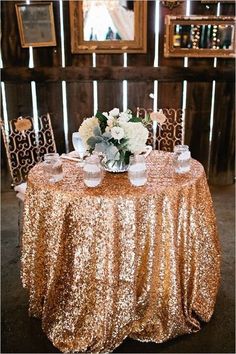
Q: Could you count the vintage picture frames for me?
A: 3